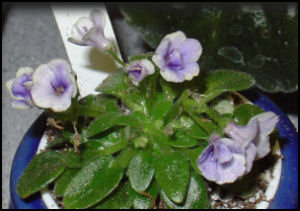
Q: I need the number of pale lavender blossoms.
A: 7